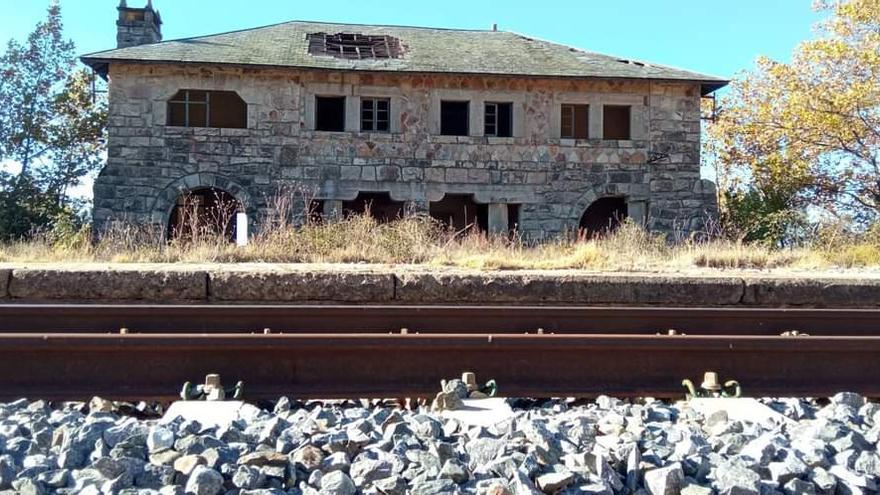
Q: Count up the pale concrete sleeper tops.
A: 3